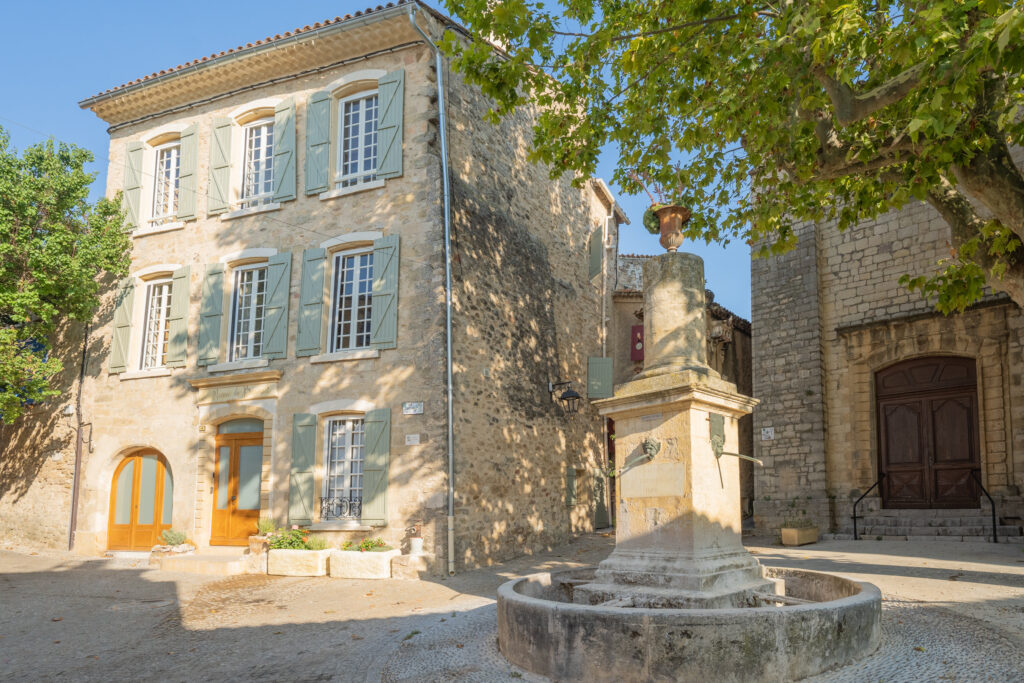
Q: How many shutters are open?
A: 14